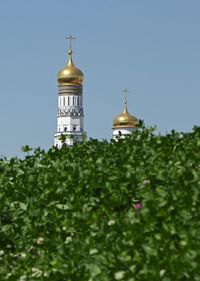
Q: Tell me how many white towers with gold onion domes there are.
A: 2